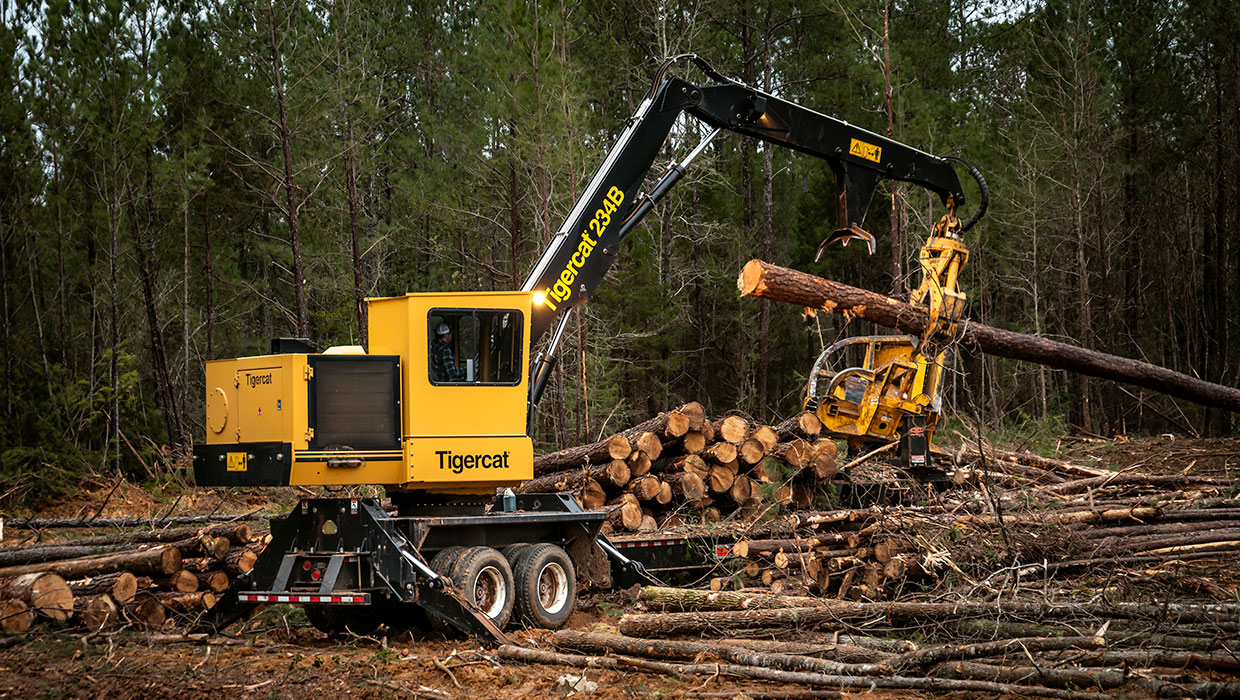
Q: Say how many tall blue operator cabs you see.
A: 0